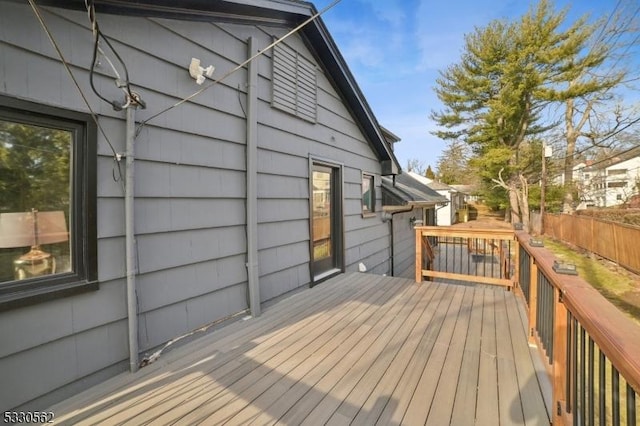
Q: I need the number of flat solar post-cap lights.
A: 3